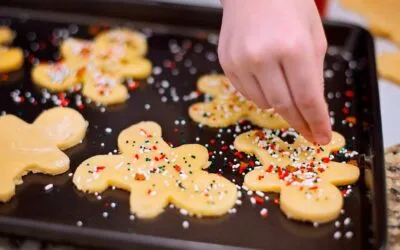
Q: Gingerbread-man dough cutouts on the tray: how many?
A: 6